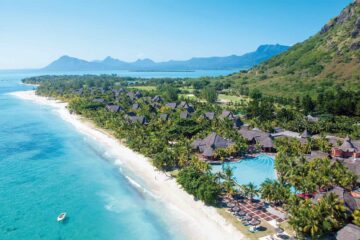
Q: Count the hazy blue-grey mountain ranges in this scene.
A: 1